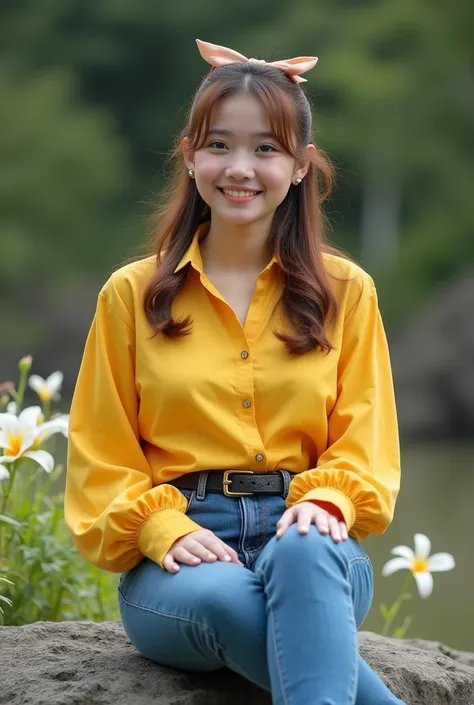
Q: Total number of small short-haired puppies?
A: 0